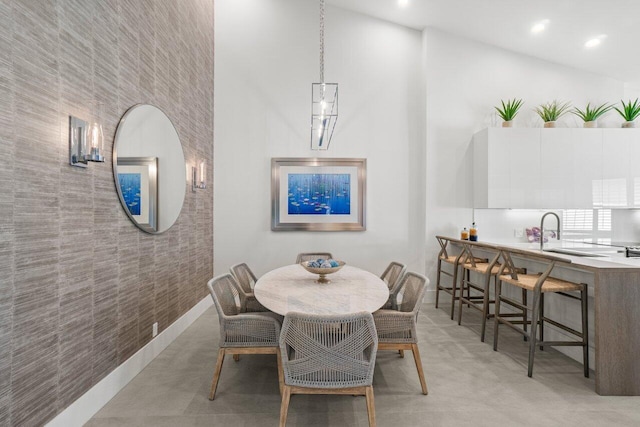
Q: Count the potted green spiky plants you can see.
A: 4